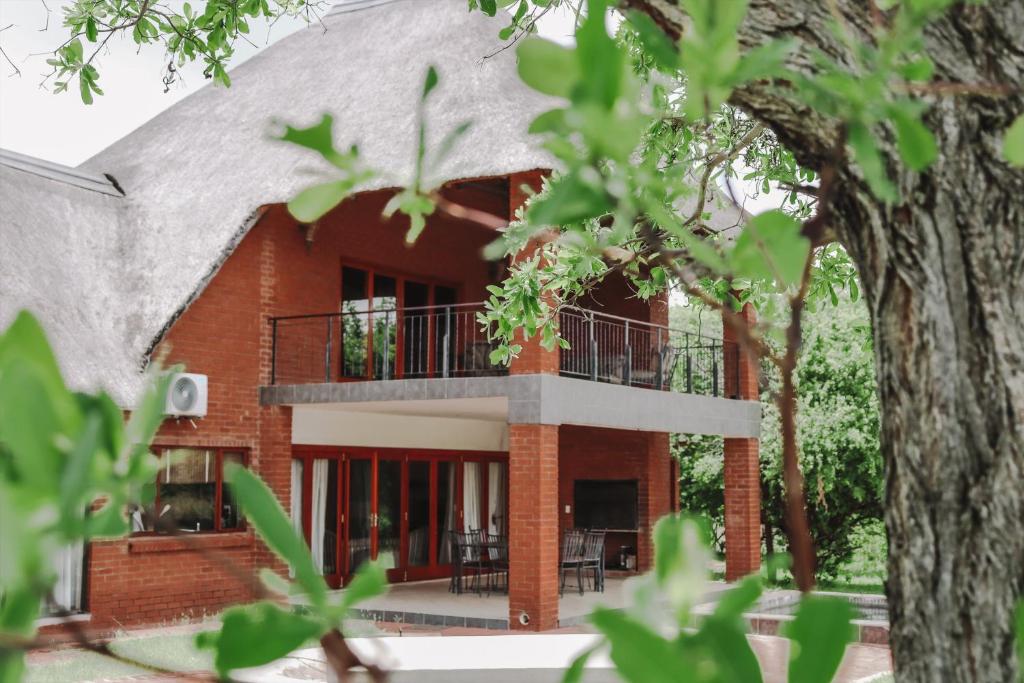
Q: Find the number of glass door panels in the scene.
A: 12